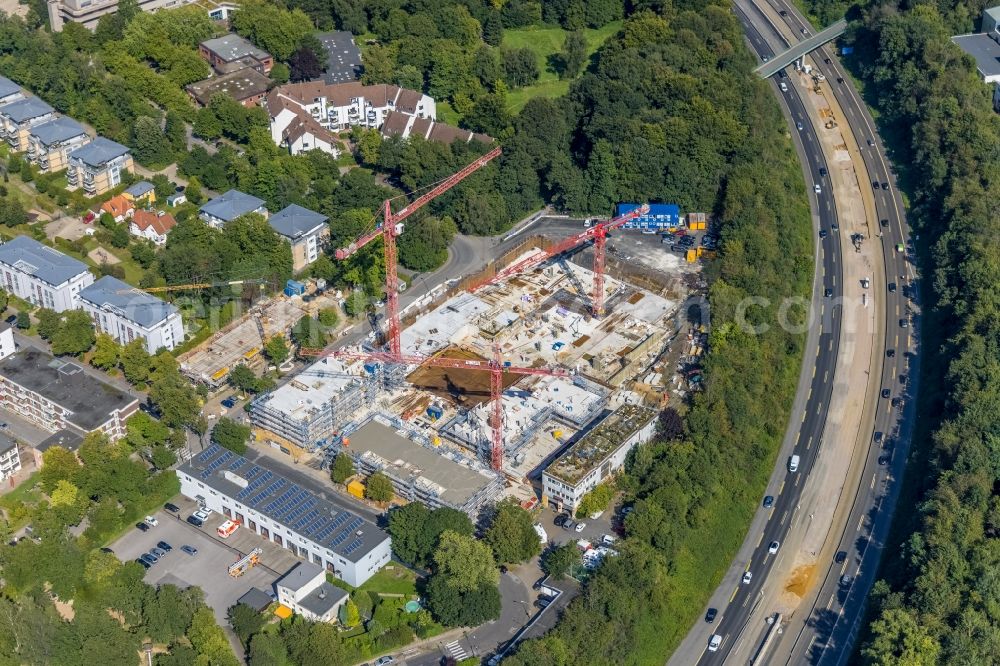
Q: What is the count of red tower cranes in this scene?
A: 3